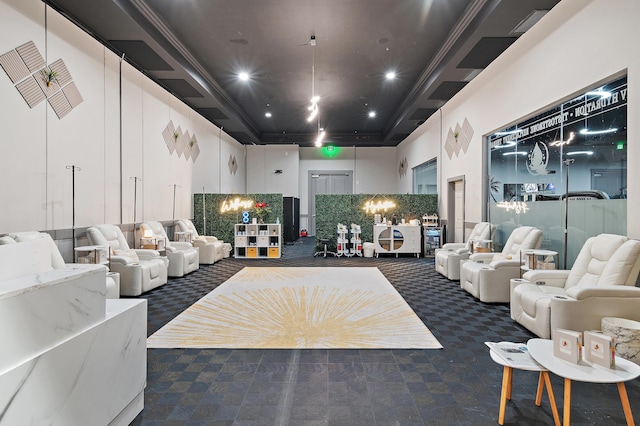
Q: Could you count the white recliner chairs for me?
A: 7